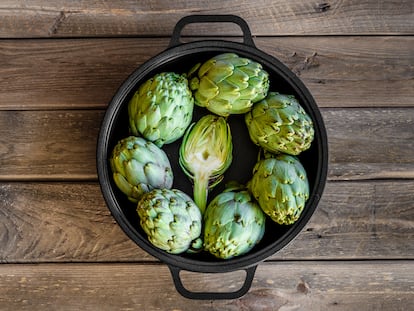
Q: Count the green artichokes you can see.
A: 8